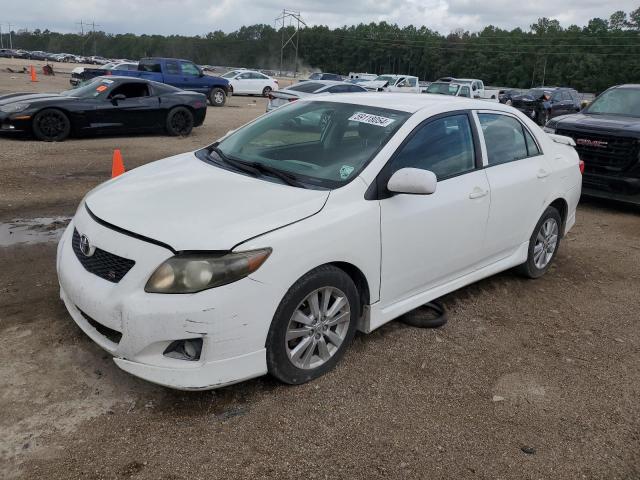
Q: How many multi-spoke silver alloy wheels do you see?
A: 2